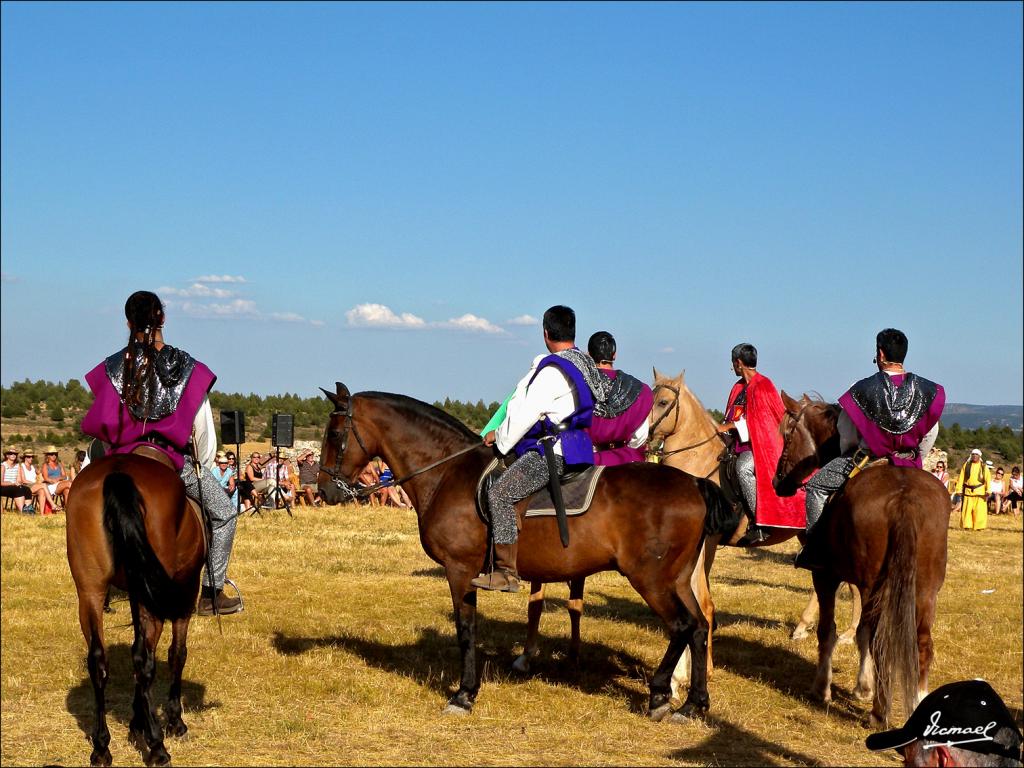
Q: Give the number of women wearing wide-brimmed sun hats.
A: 3